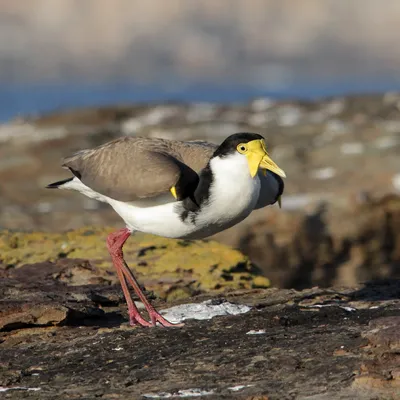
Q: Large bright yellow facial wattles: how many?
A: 1